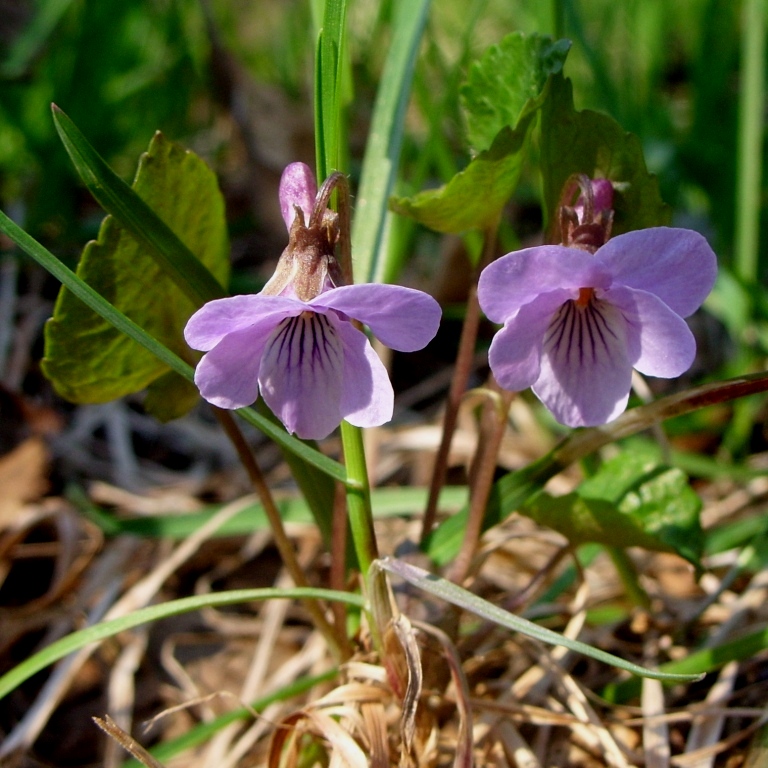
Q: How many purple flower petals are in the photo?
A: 10